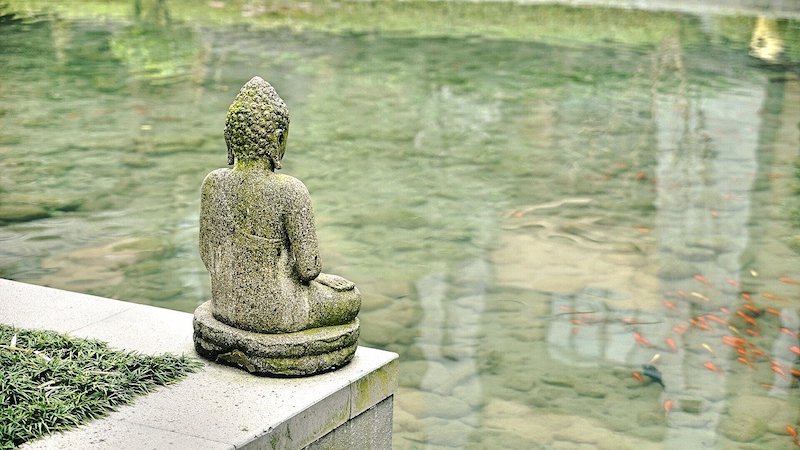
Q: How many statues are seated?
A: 1